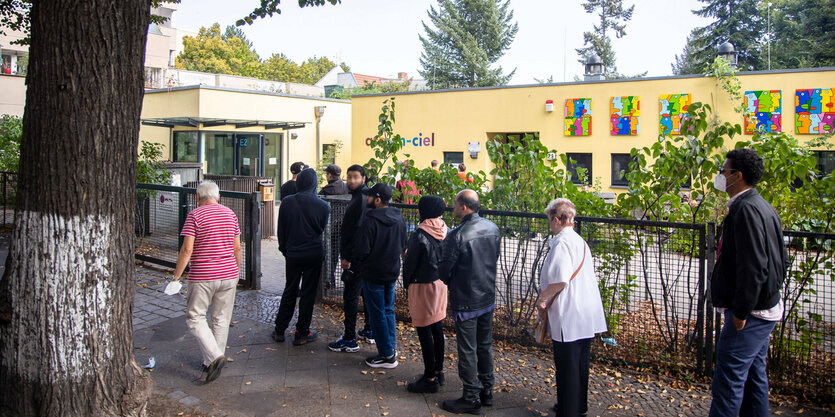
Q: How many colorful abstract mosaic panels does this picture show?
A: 5